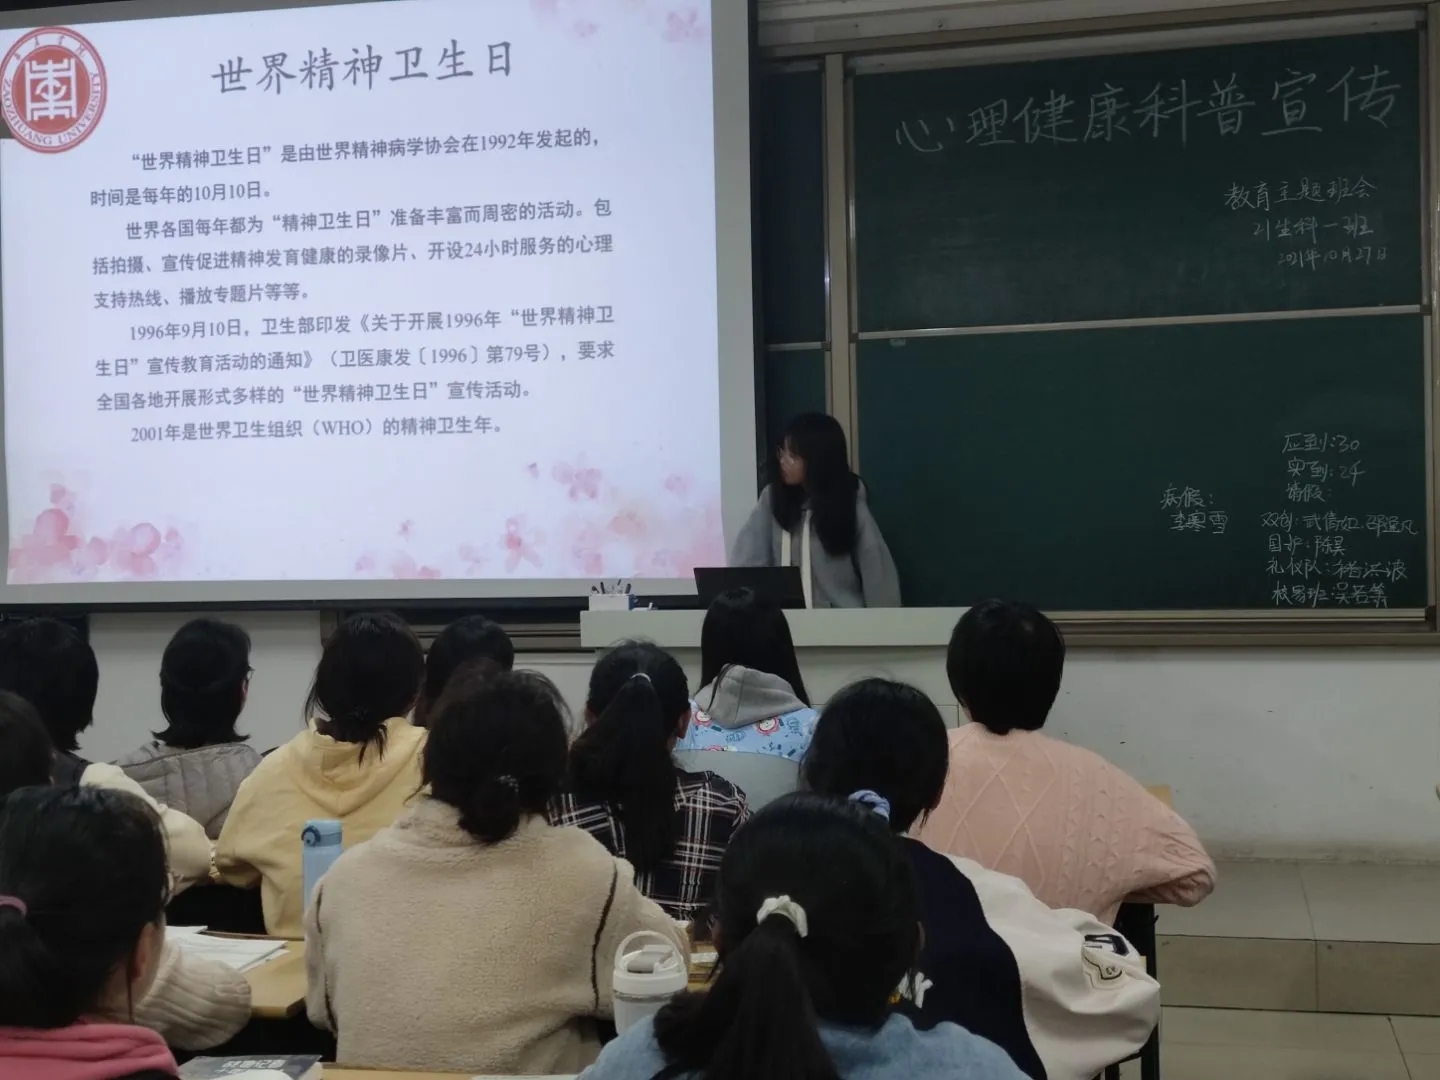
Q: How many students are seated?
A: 12